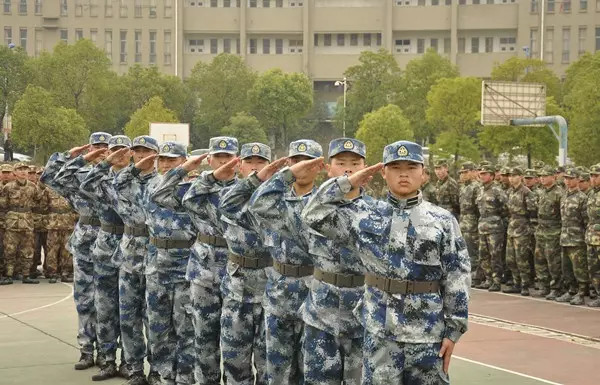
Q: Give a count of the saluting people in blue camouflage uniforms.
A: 9